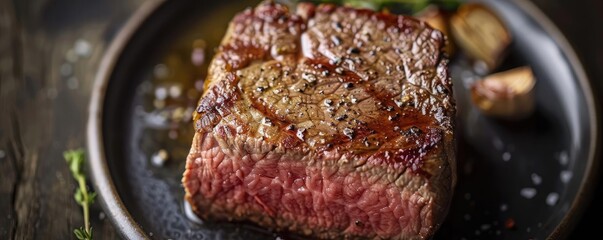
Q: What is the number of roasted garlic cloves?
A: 3